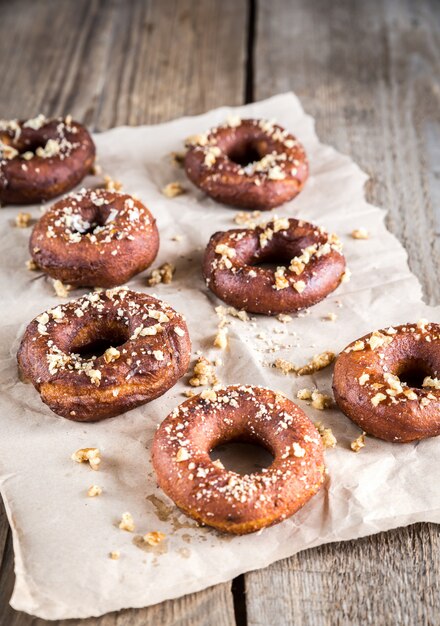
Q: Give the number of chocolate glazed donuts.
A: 7